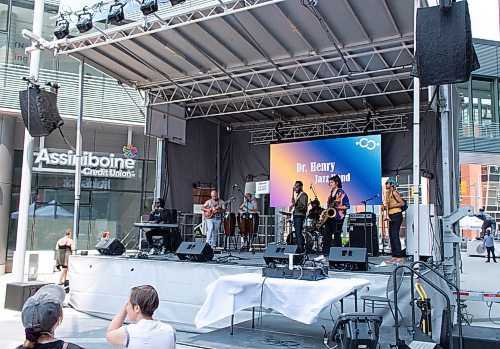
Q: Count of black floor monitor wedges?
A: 4